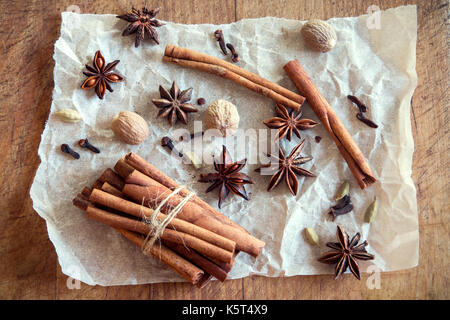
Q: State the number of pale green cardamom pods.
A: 5